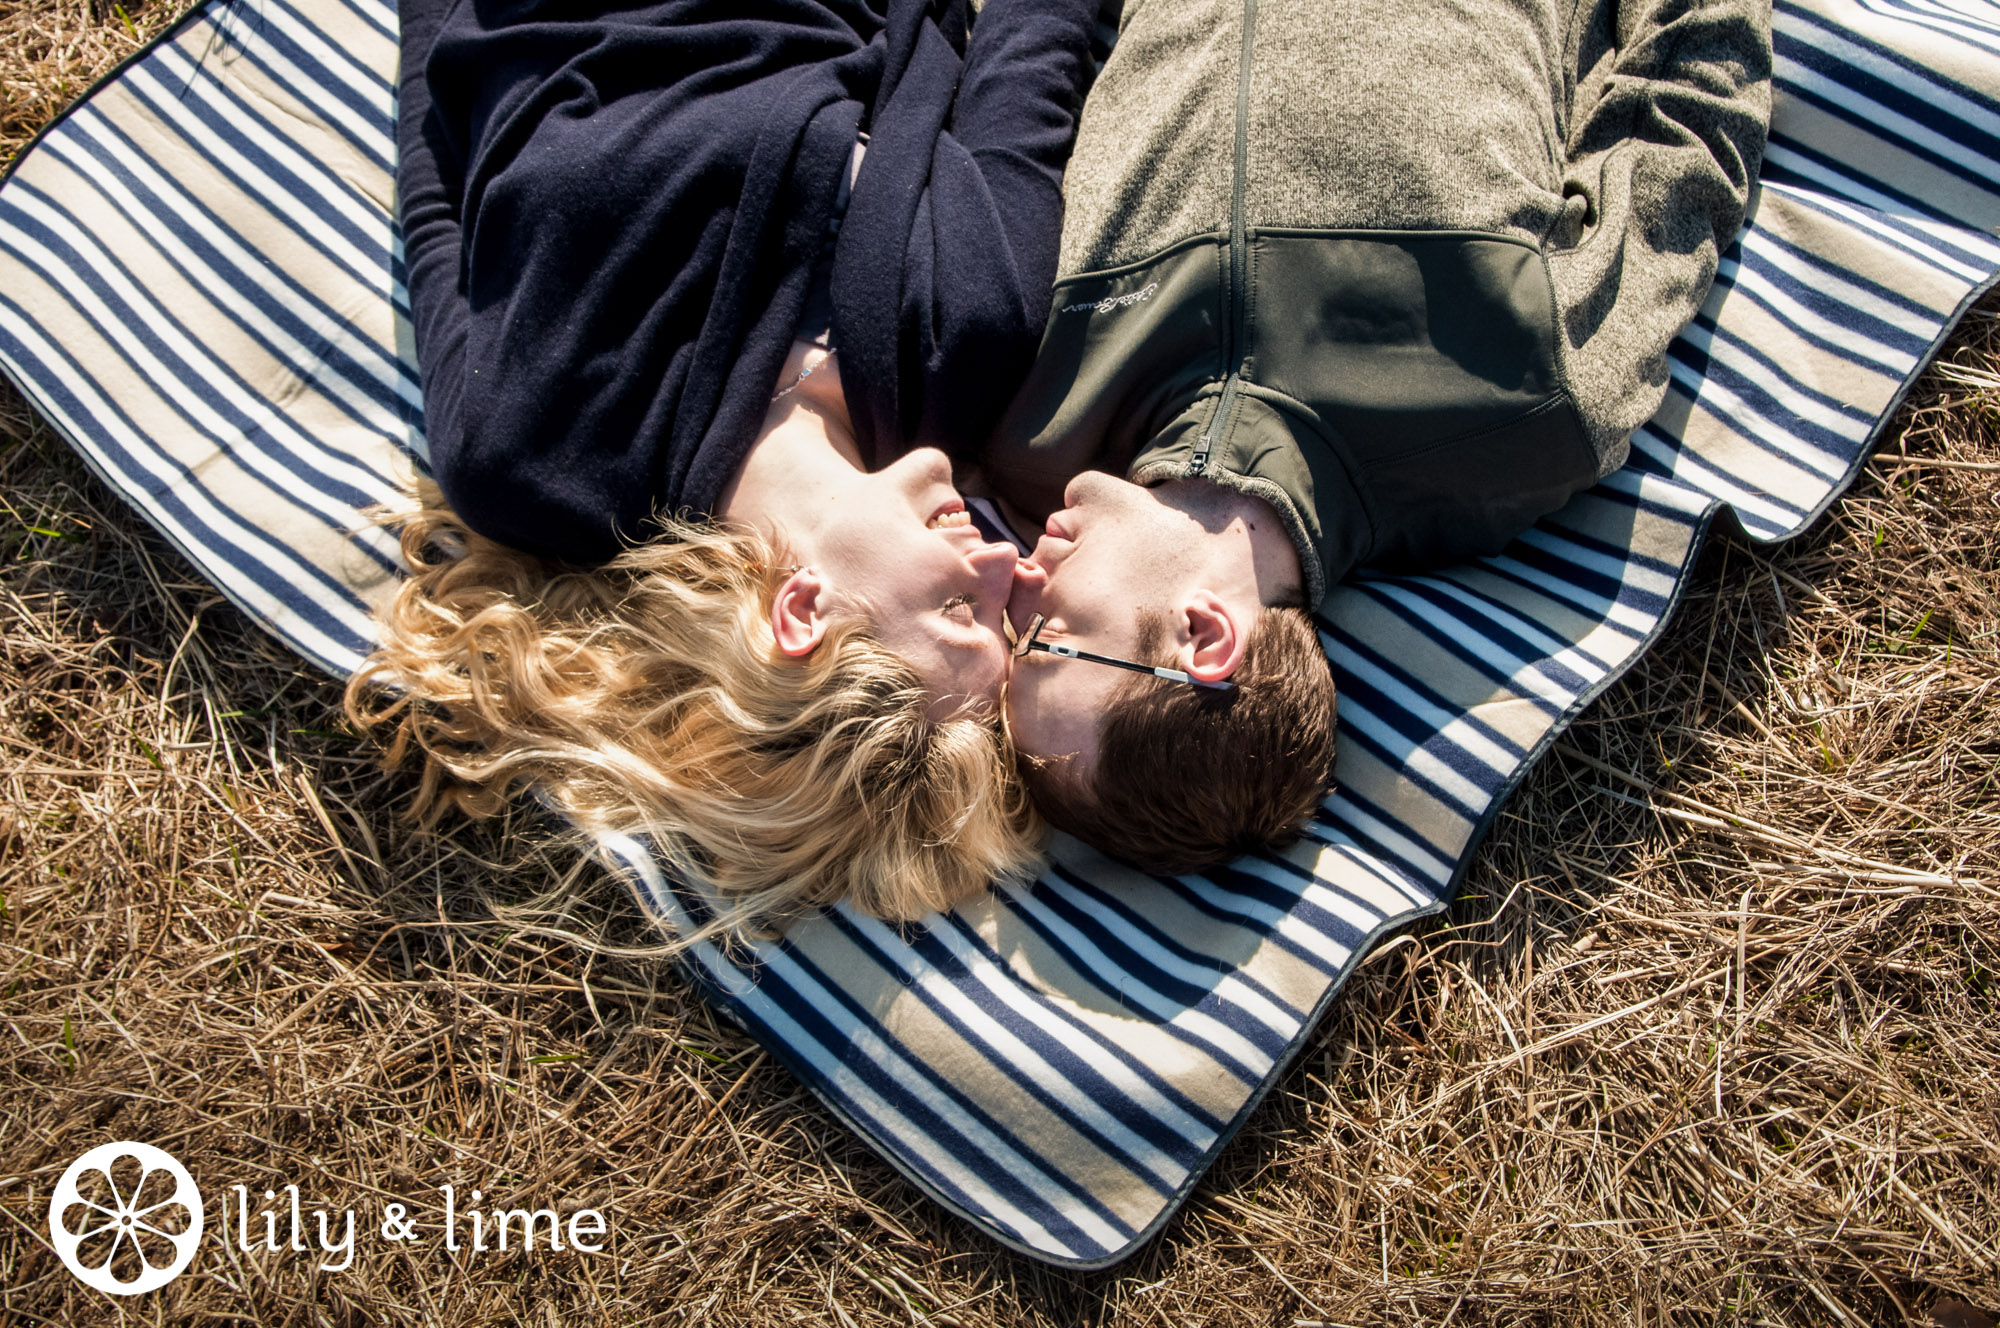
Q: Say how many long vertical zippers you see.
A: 1